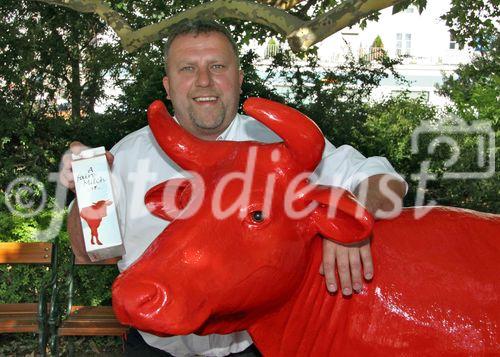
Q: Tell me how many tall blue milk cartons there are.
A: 0